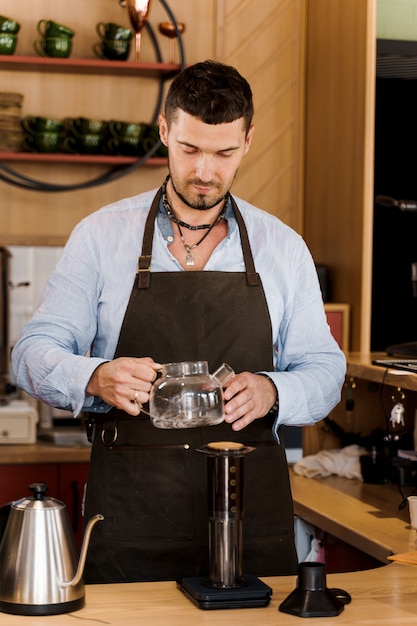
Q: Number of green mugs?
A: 14